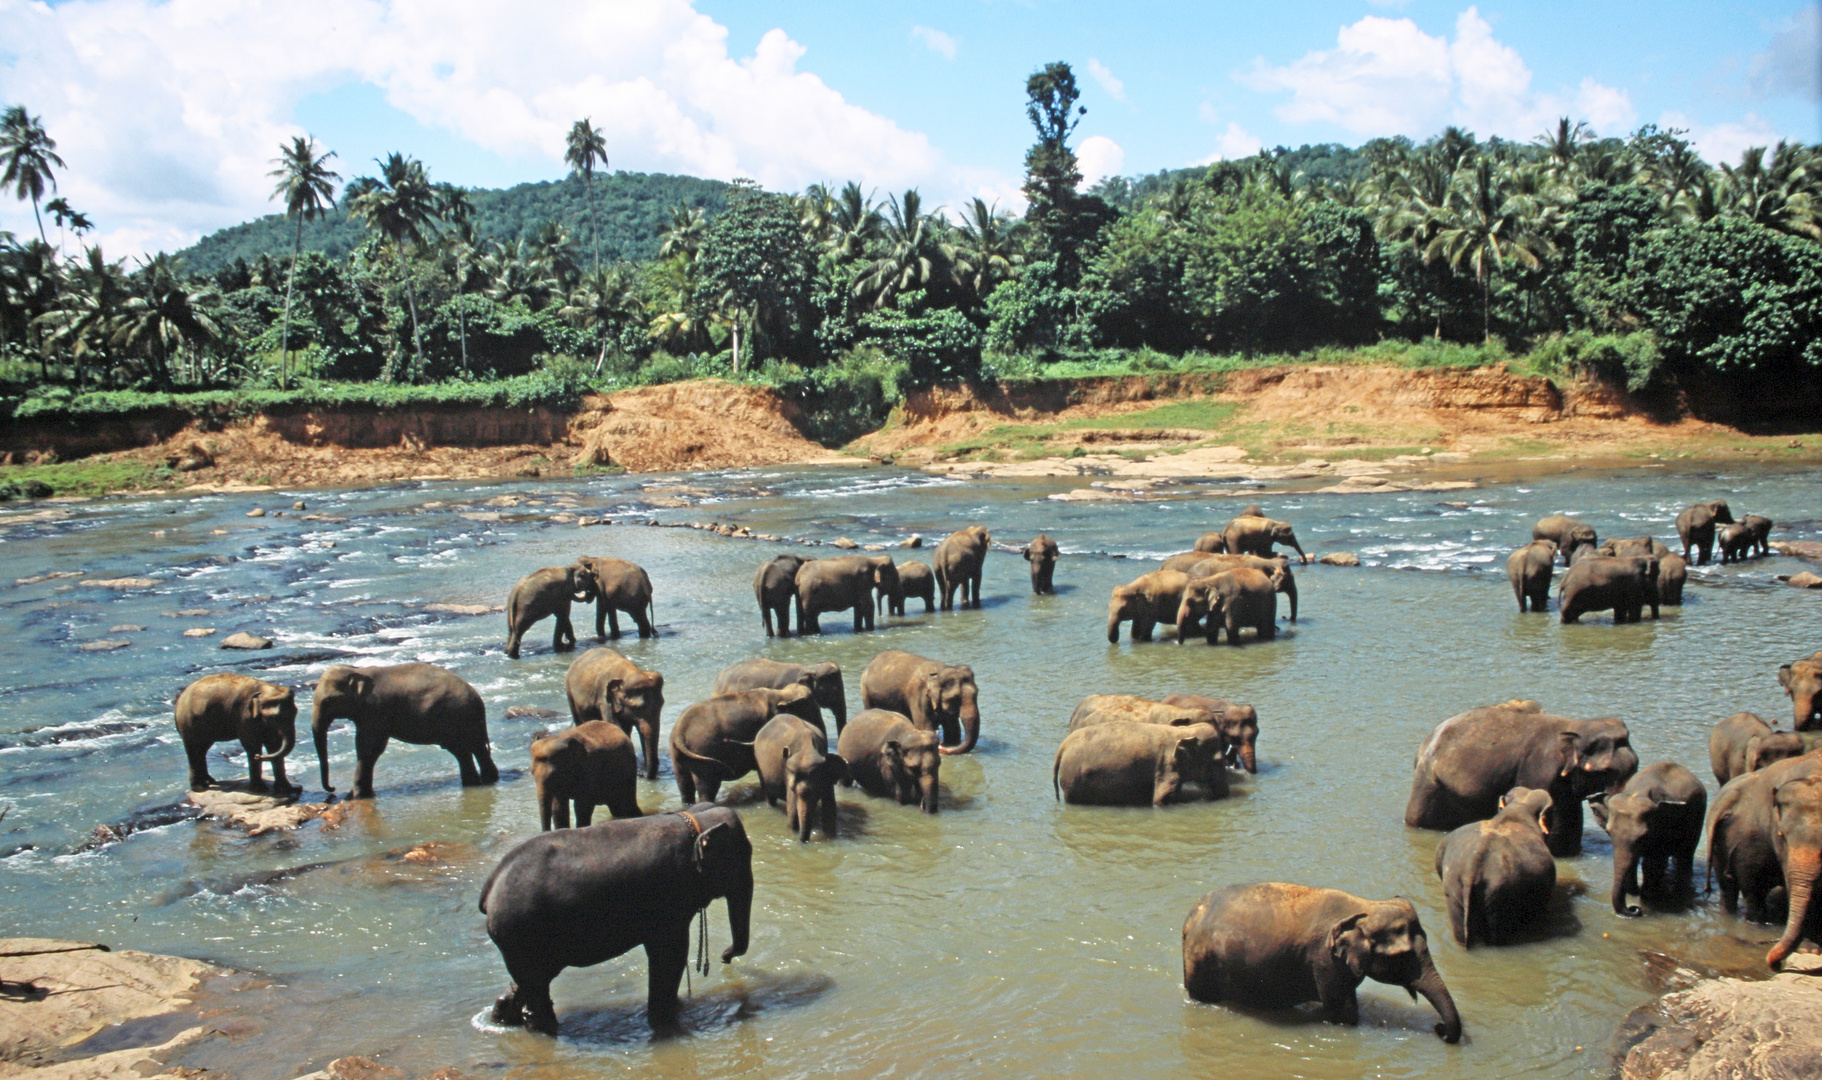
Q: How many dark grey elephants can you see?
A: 1